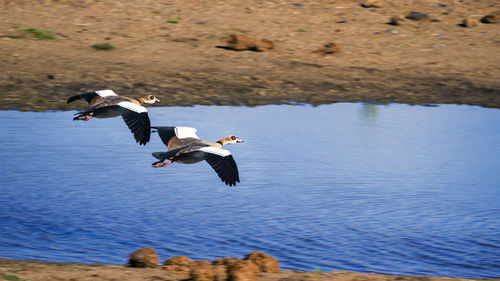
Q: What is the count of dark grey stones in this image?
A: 1